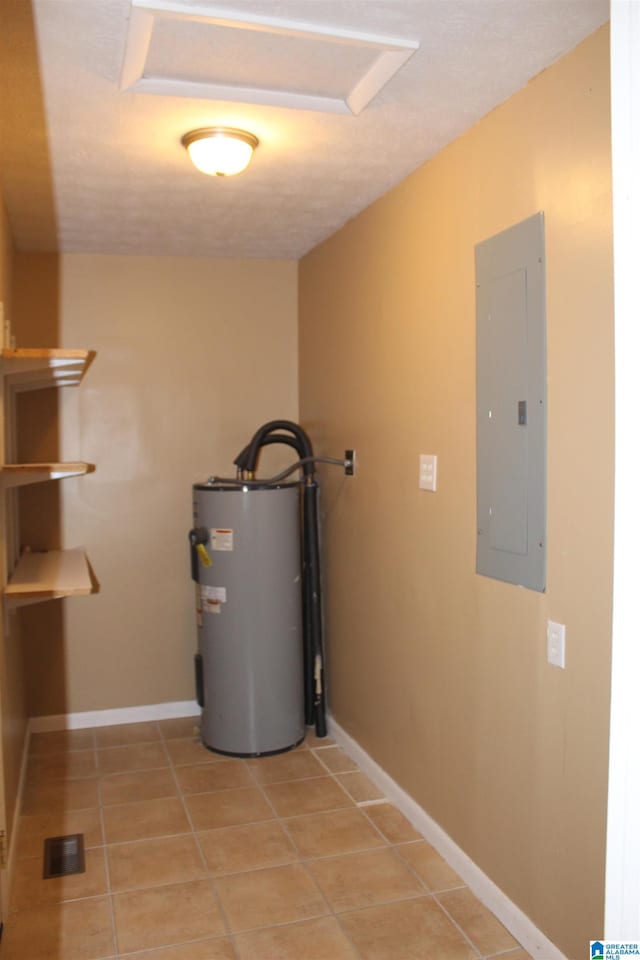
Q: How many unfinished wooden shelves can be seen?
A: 3